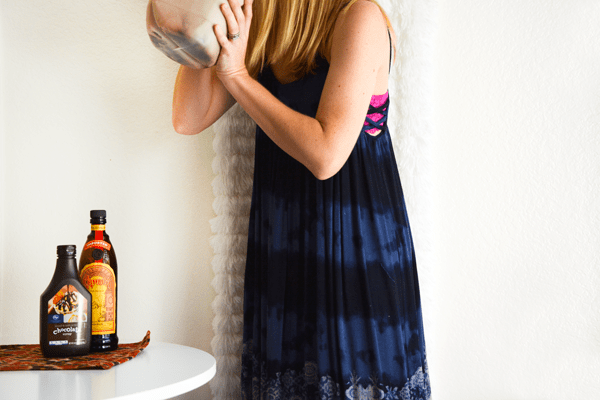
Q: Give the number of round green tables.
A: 0